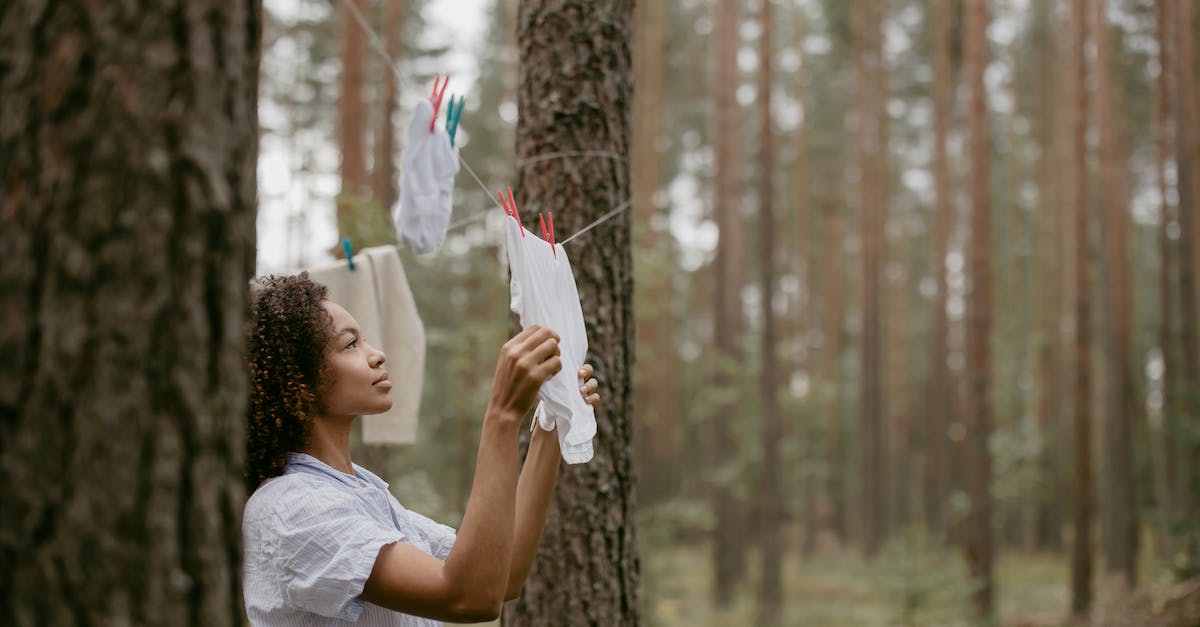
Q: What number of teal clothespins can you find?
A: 2